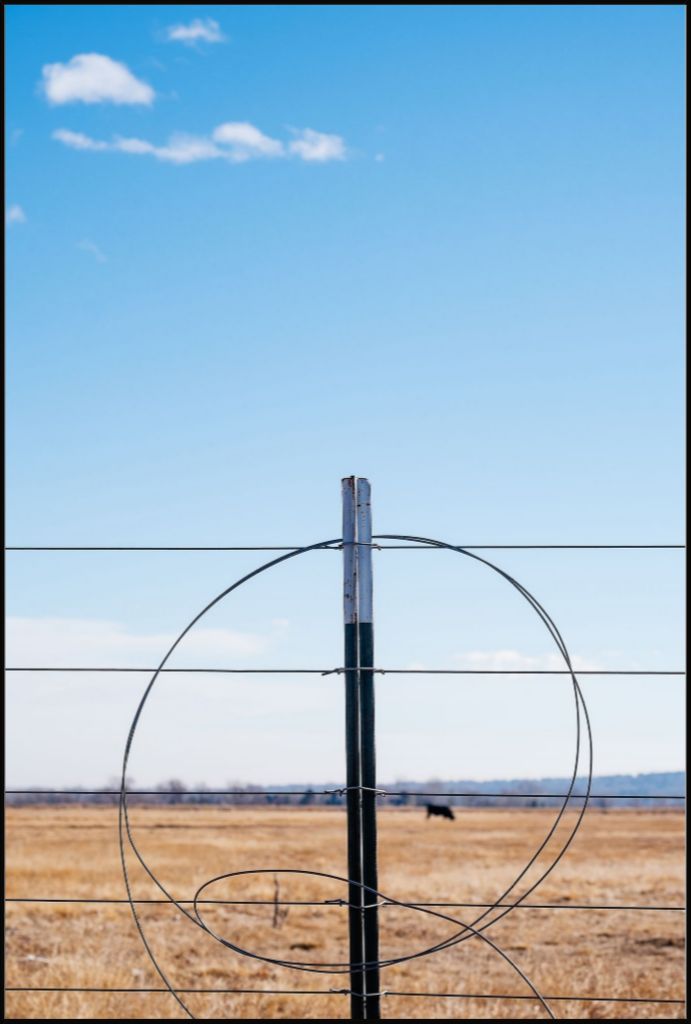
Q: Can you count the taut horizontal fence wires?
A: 5